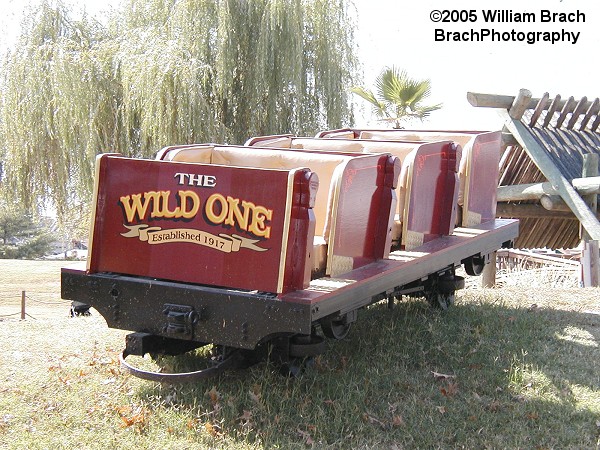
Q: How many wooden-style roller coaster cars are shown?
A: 1